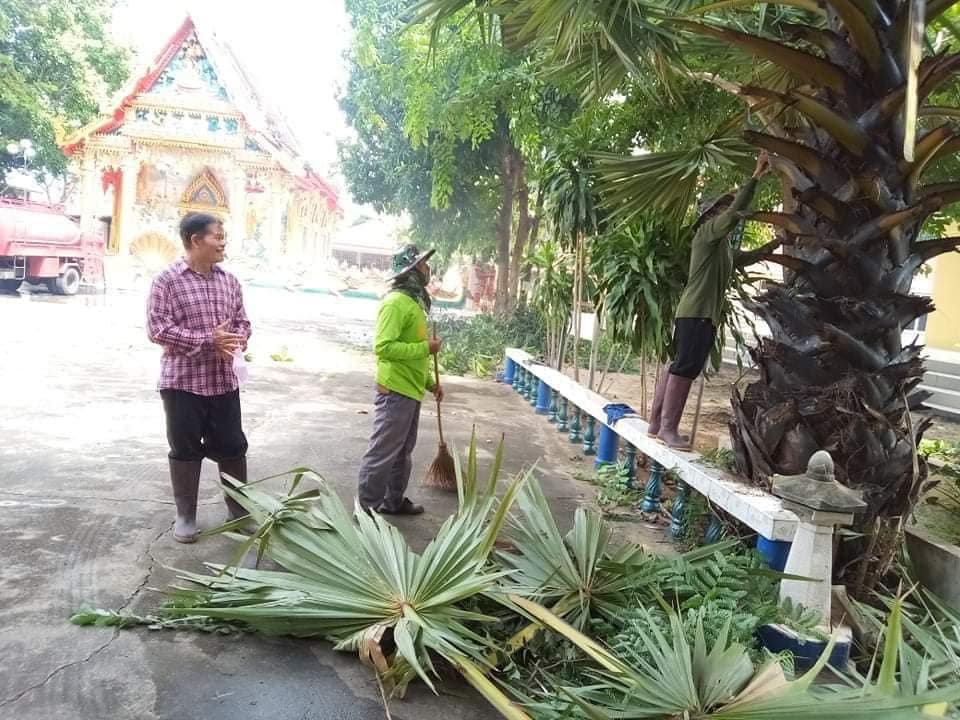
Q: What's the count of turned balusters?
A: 12